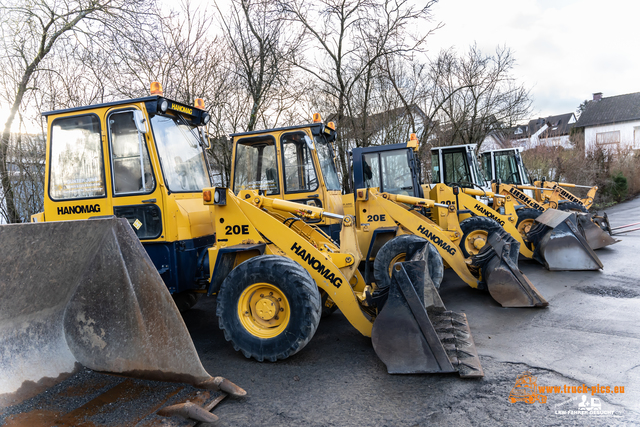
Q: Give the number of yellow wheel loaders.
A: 5